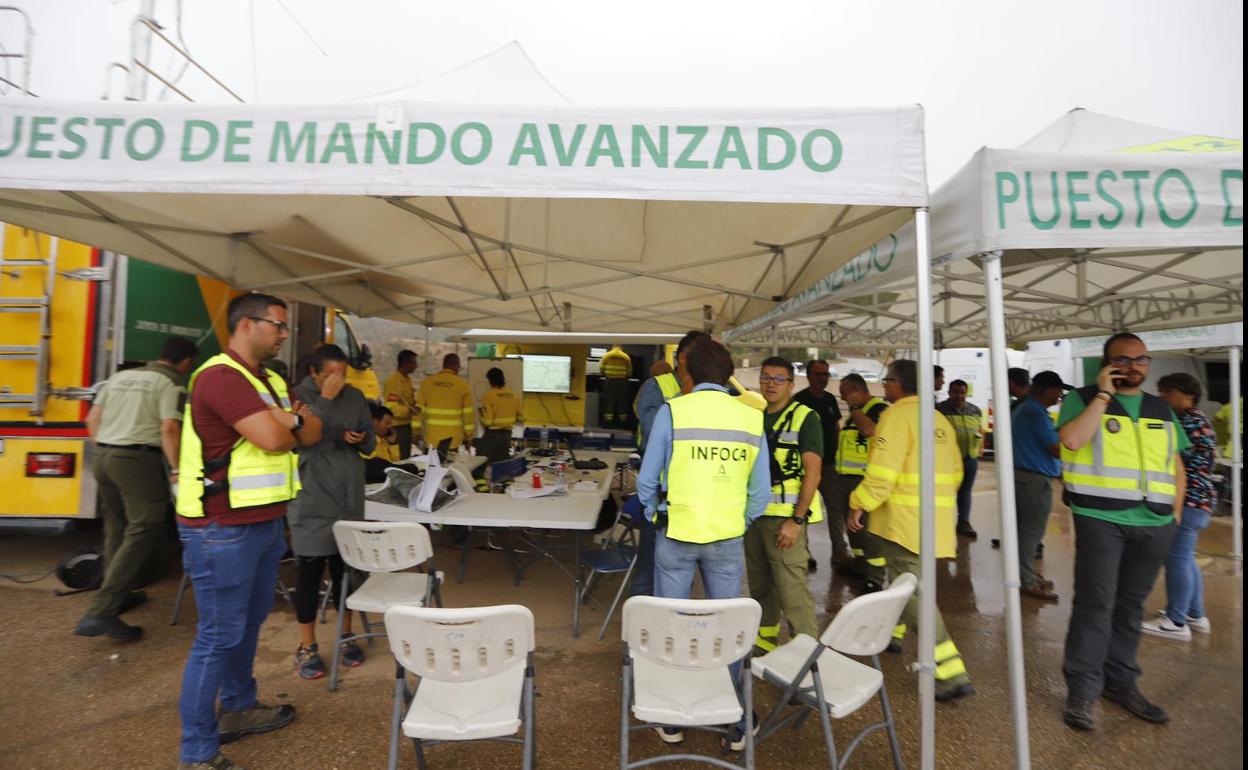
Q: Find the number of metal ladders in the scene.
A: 1